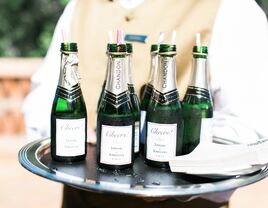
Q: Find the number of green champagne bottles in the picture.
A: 6